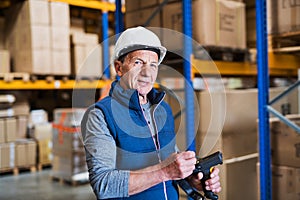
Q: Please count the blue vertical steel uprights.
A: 4